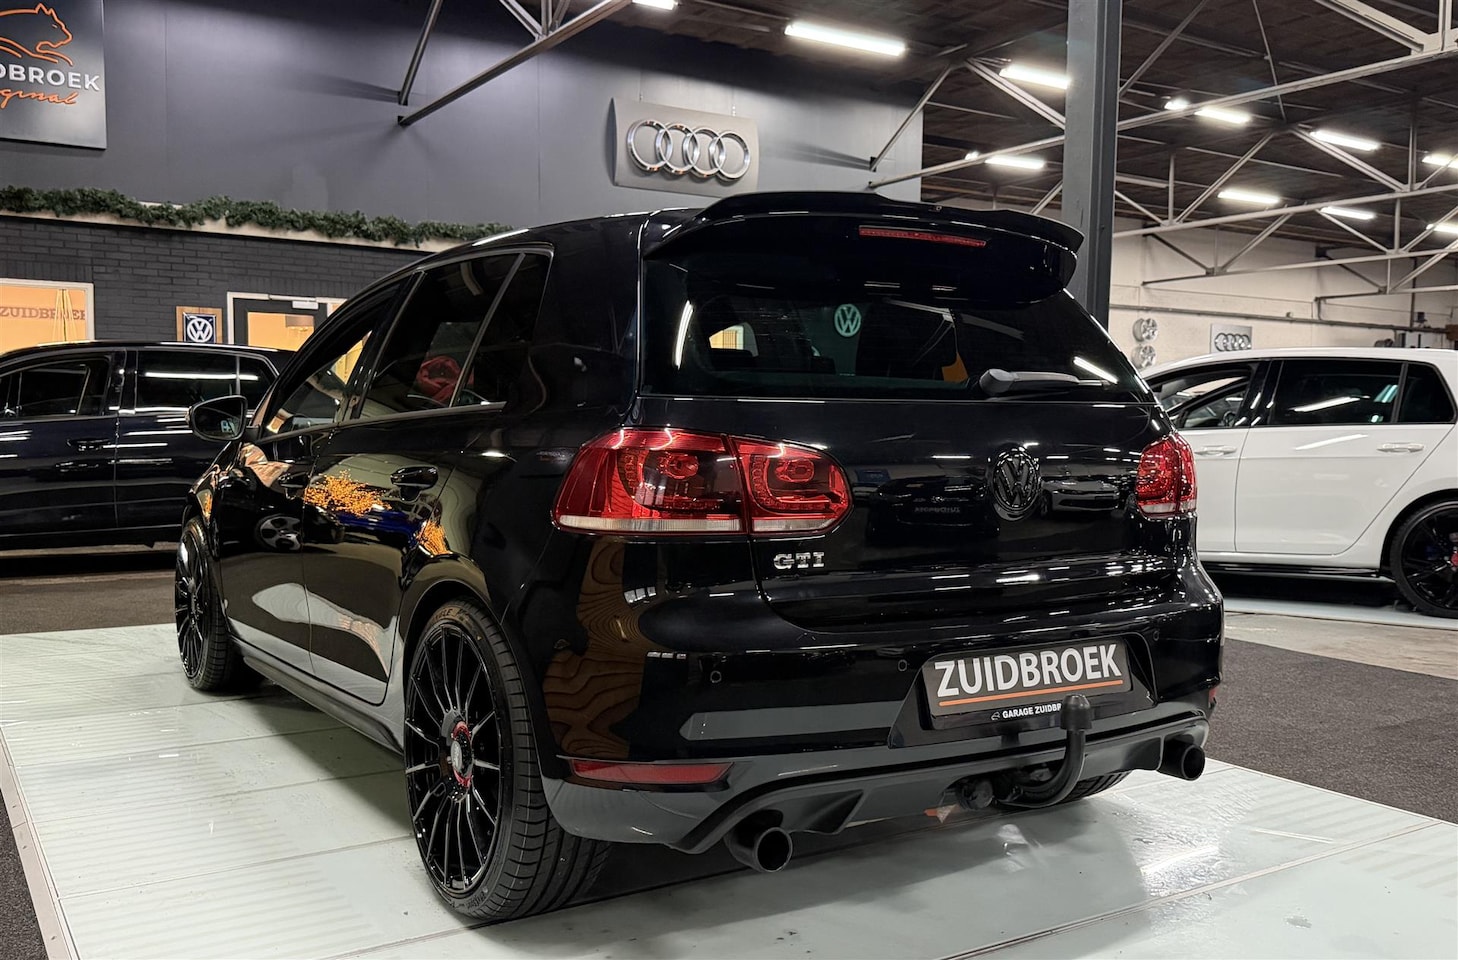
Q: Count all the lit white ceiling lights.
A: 10